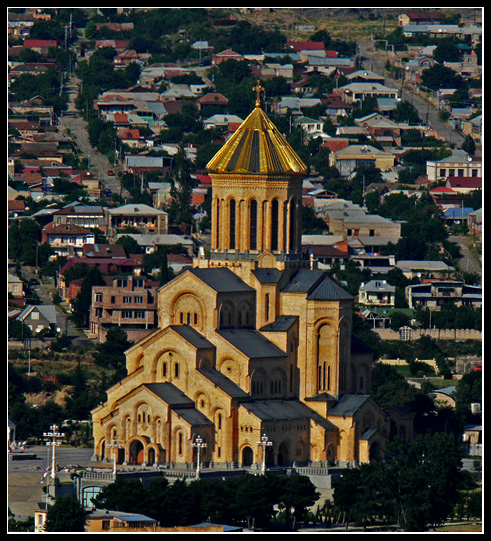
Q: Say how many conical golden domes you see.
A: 1